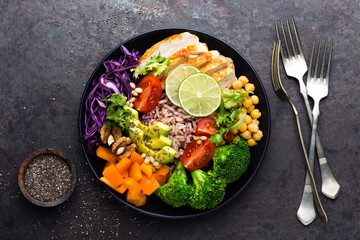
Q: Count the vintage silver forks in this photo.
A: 3